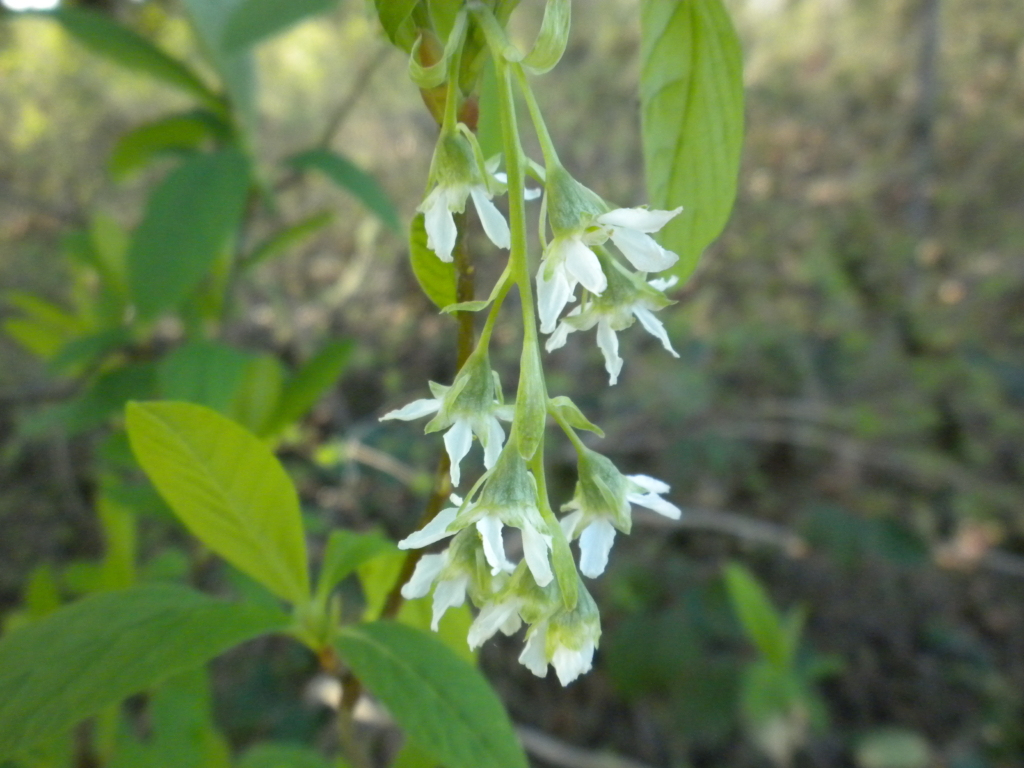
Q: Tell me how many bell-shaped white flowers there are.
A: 9